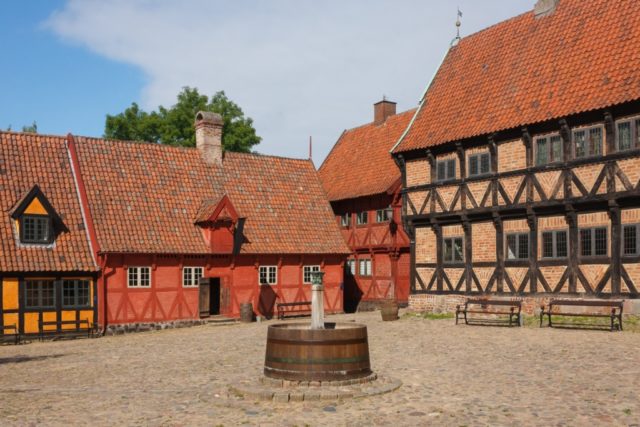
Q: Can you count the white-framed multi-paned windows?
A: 4